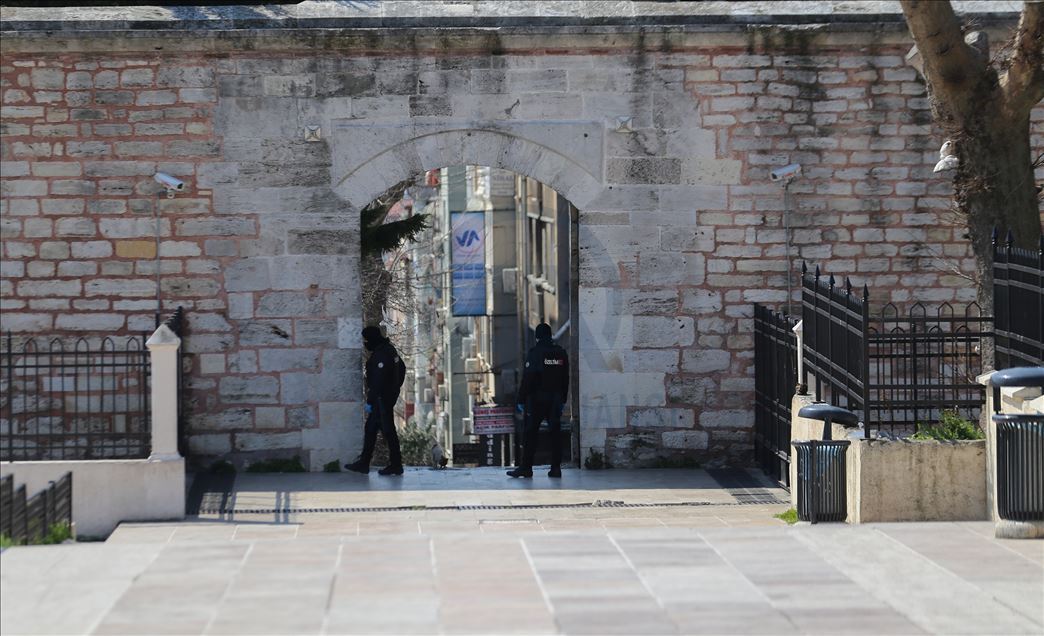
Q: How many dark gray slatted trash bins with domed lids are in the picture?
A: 2